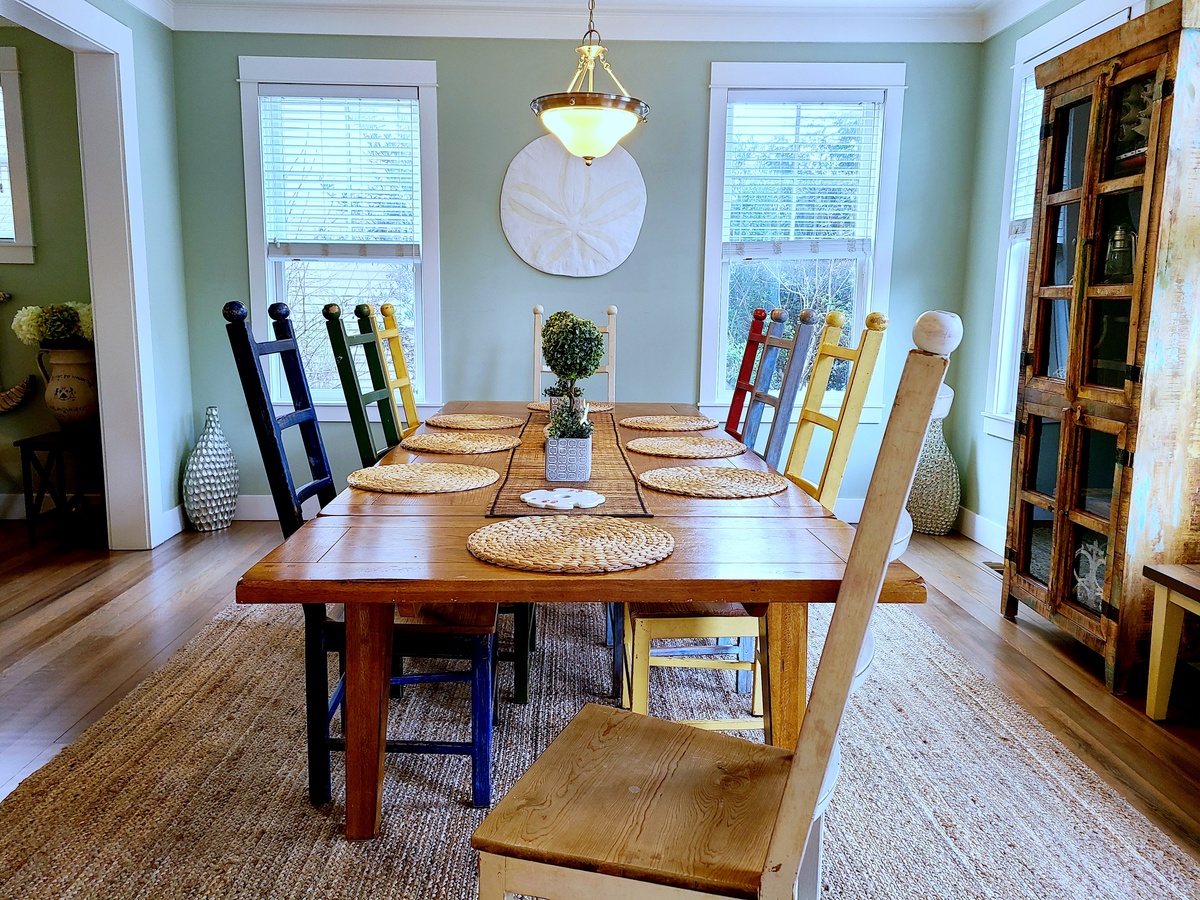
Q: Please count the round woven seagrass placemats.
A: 8